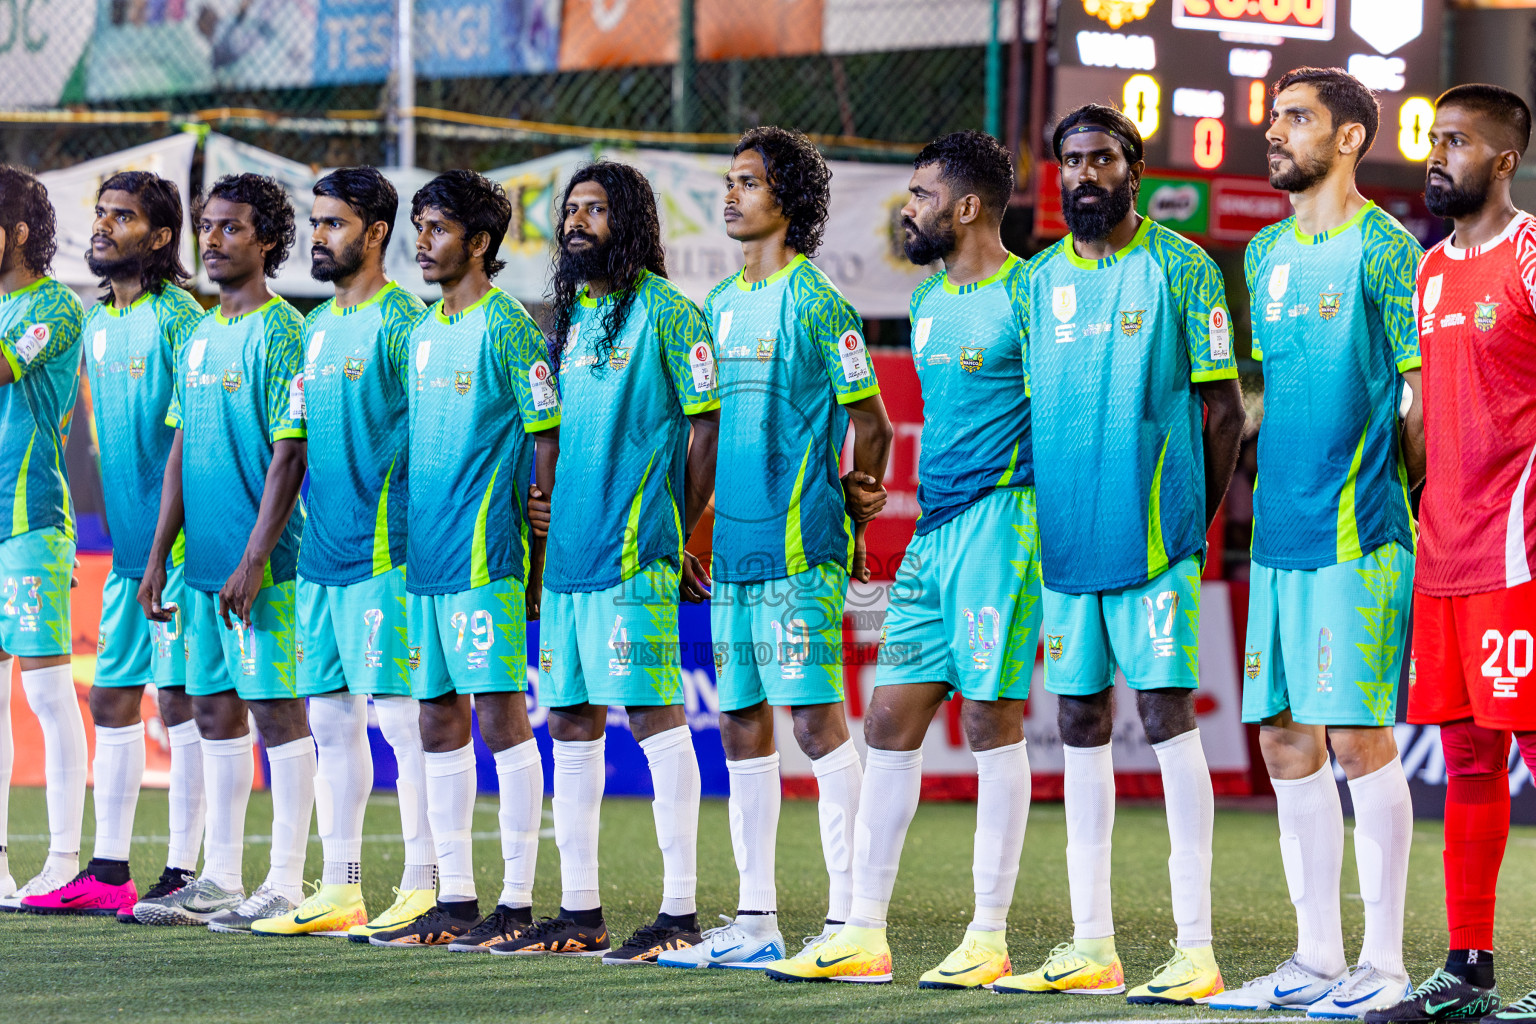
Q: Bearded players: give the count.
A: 7